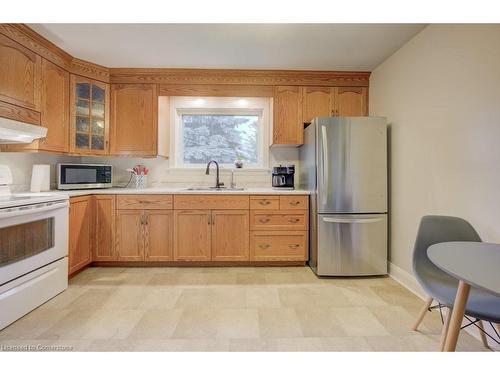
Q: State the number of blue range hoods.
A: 0